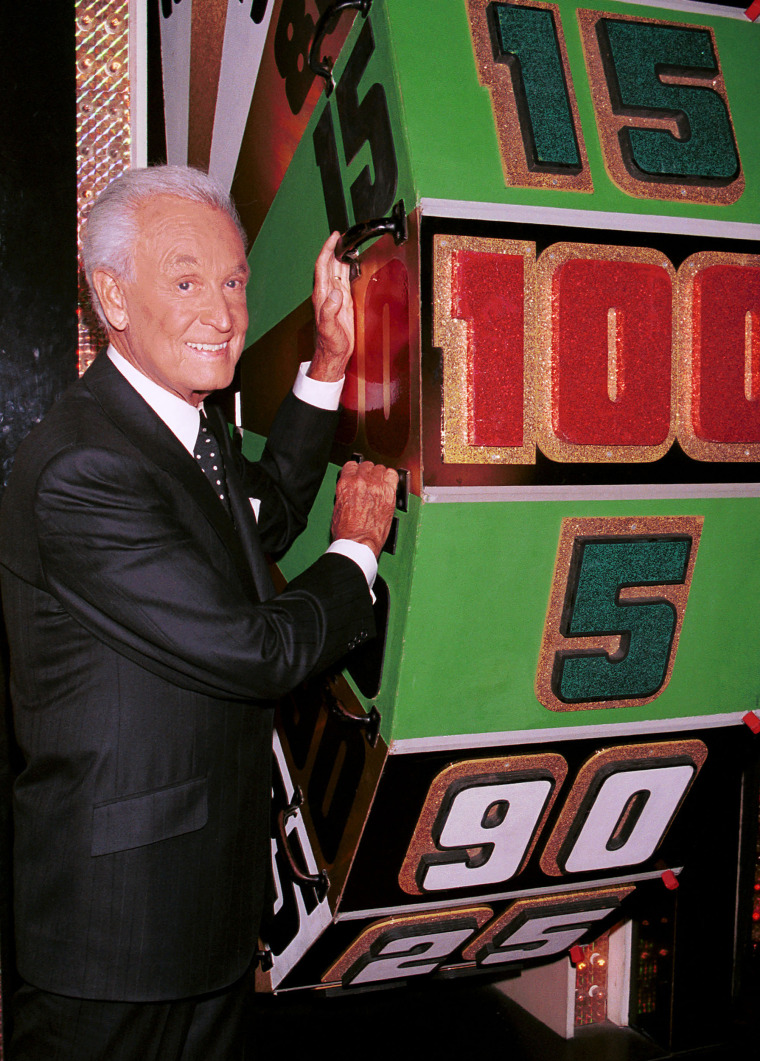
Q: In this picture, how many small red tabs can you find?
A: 4